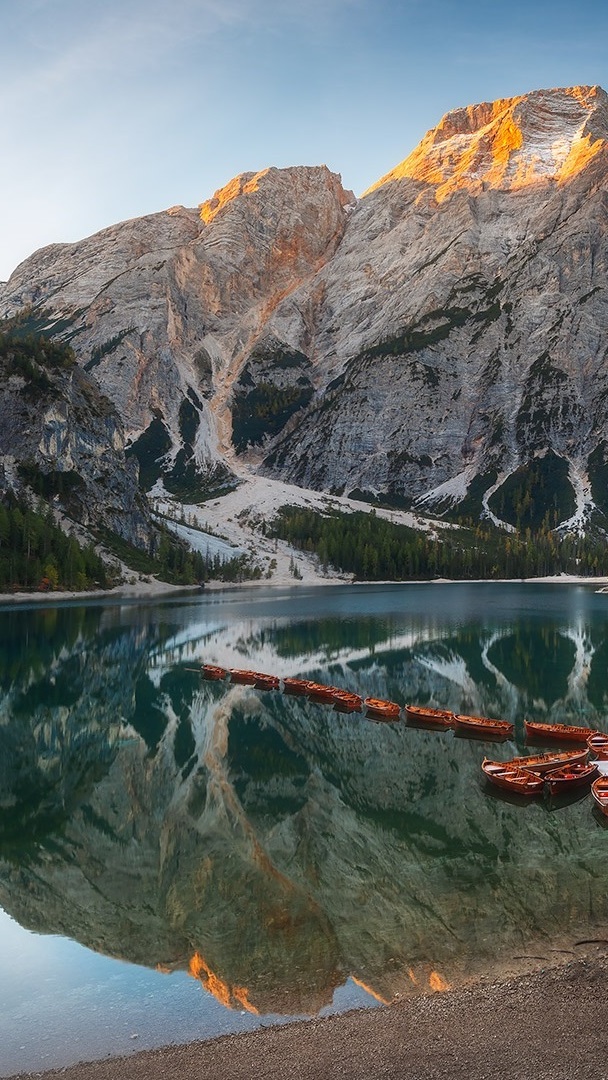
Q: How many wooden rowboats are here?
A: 15